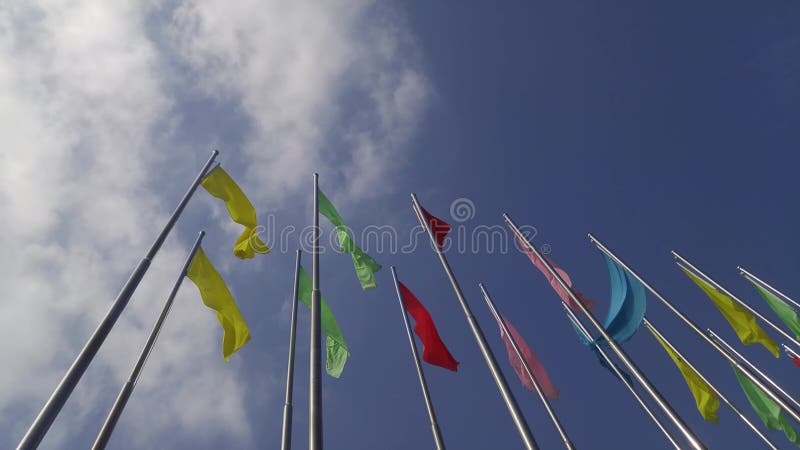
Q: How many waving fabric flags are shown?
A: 15